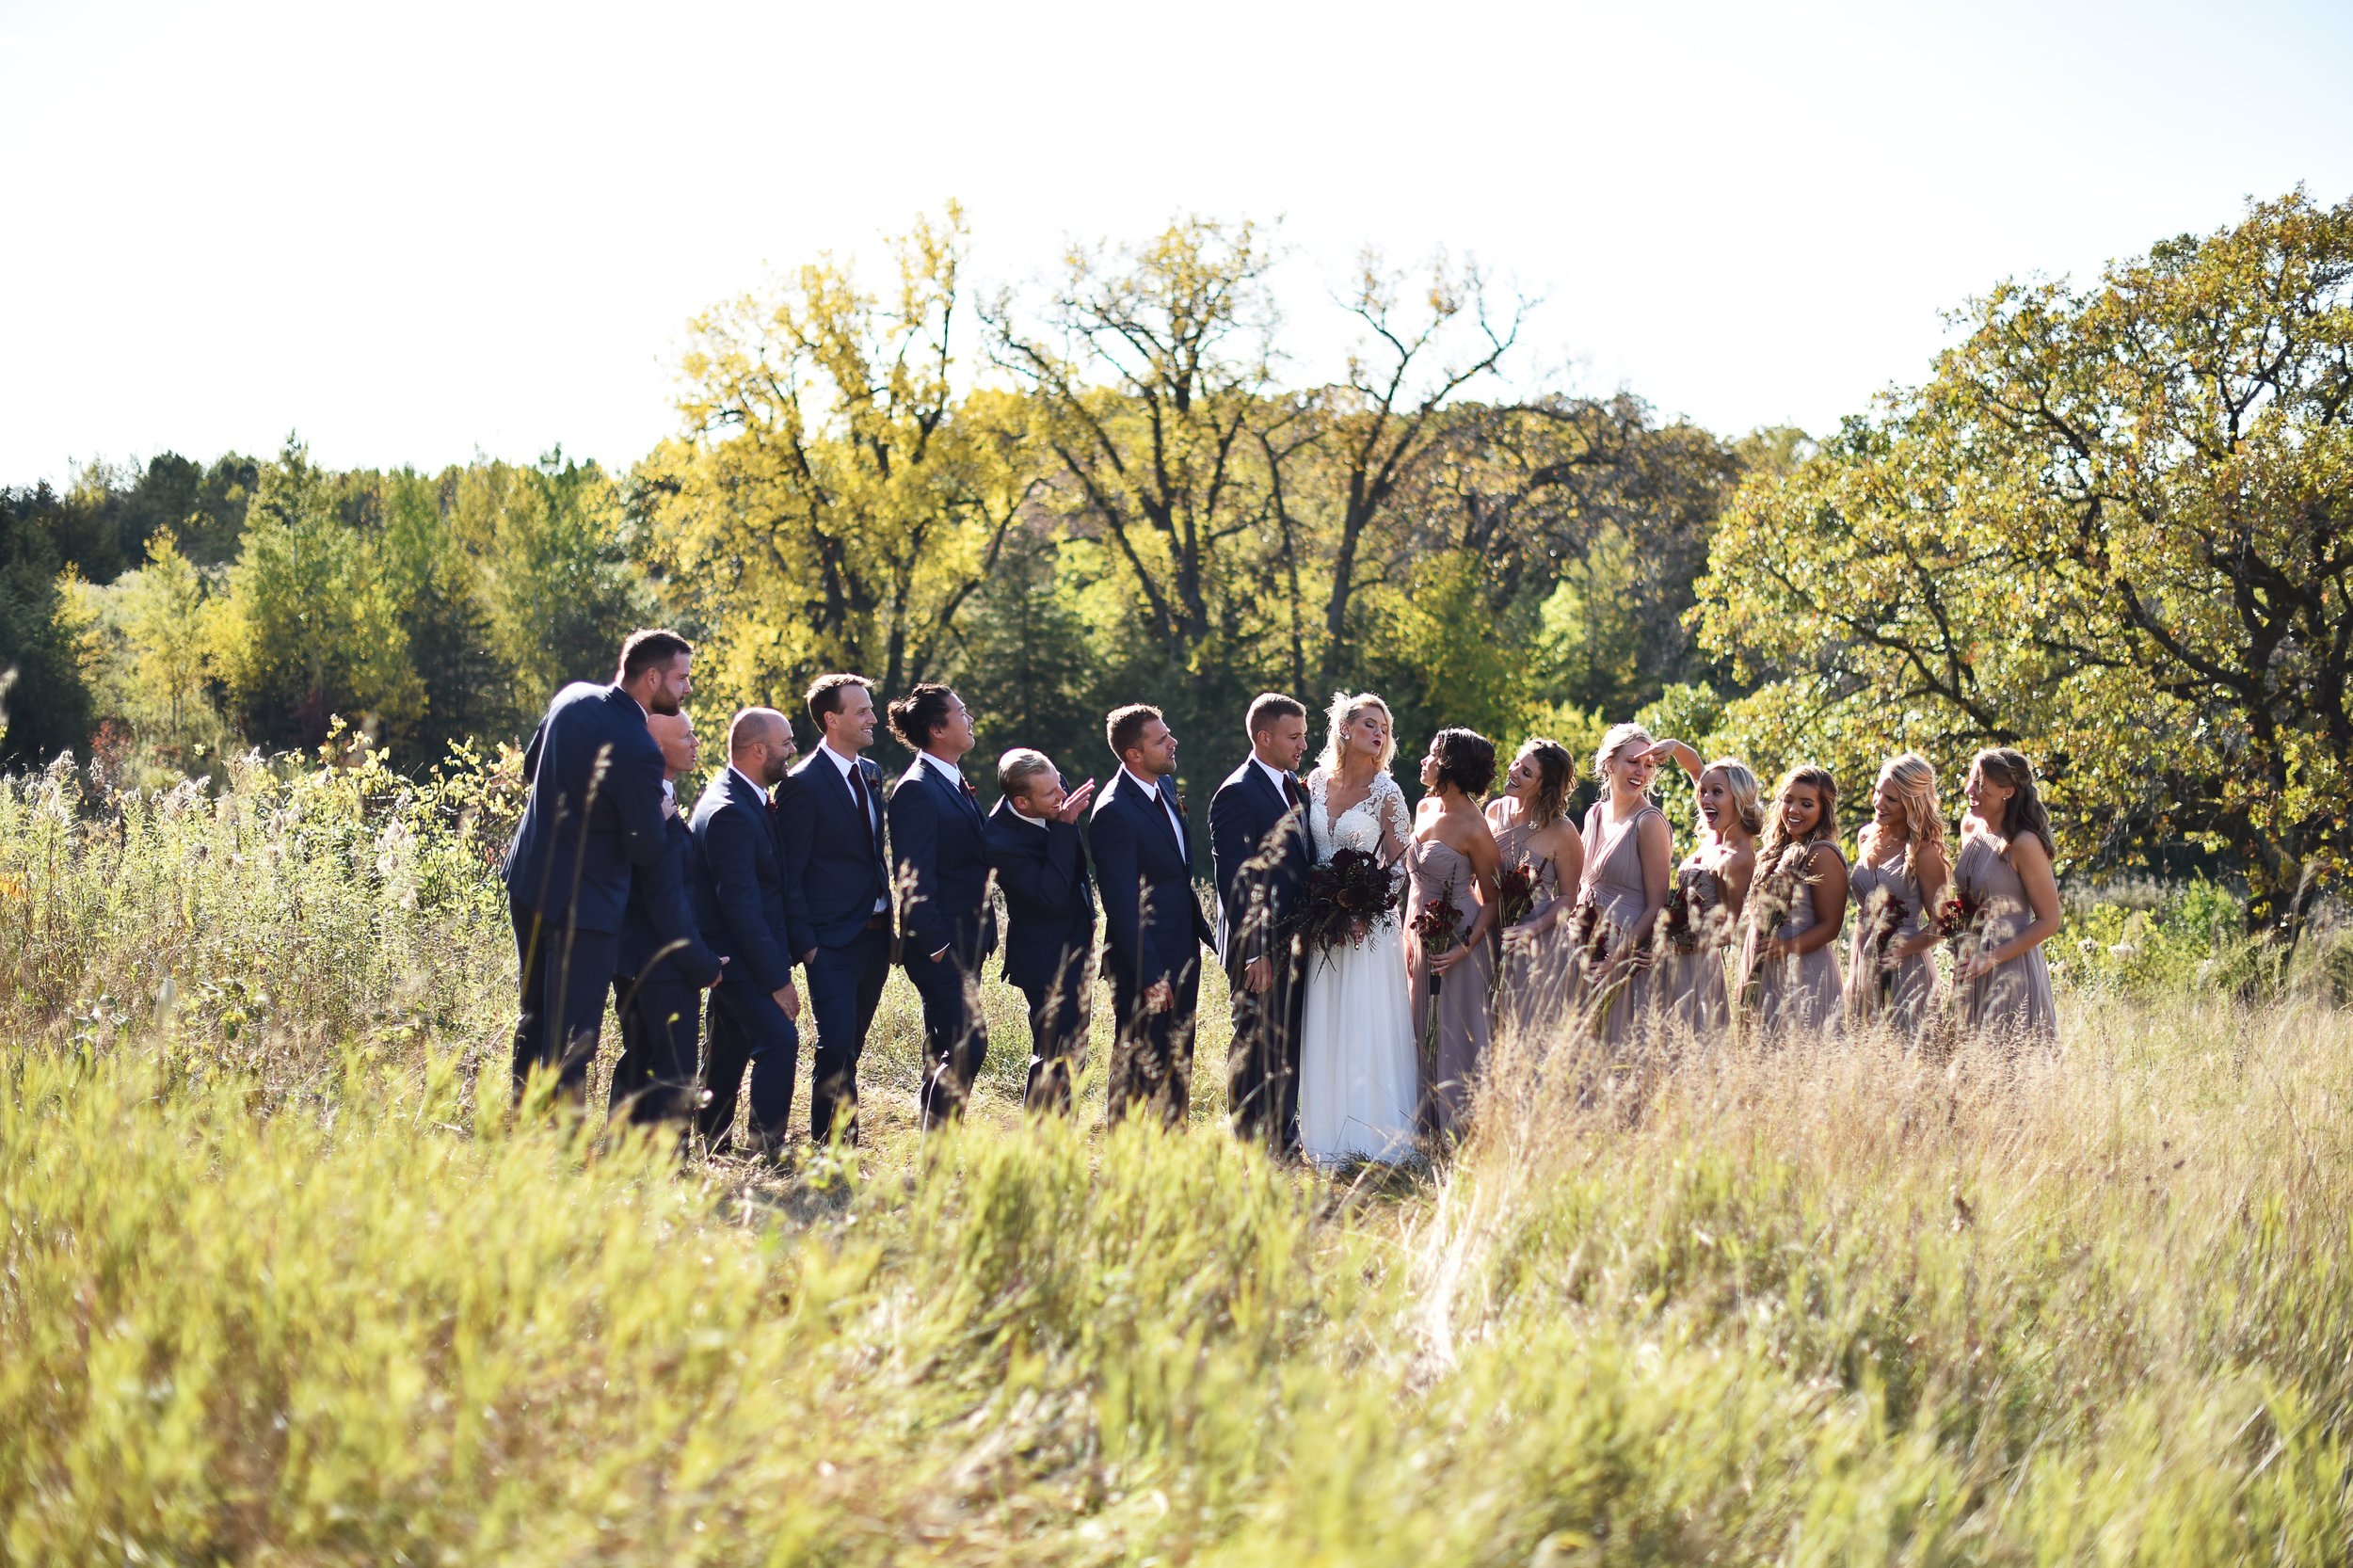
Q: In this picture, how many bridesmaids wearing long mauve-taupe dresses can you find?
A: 7